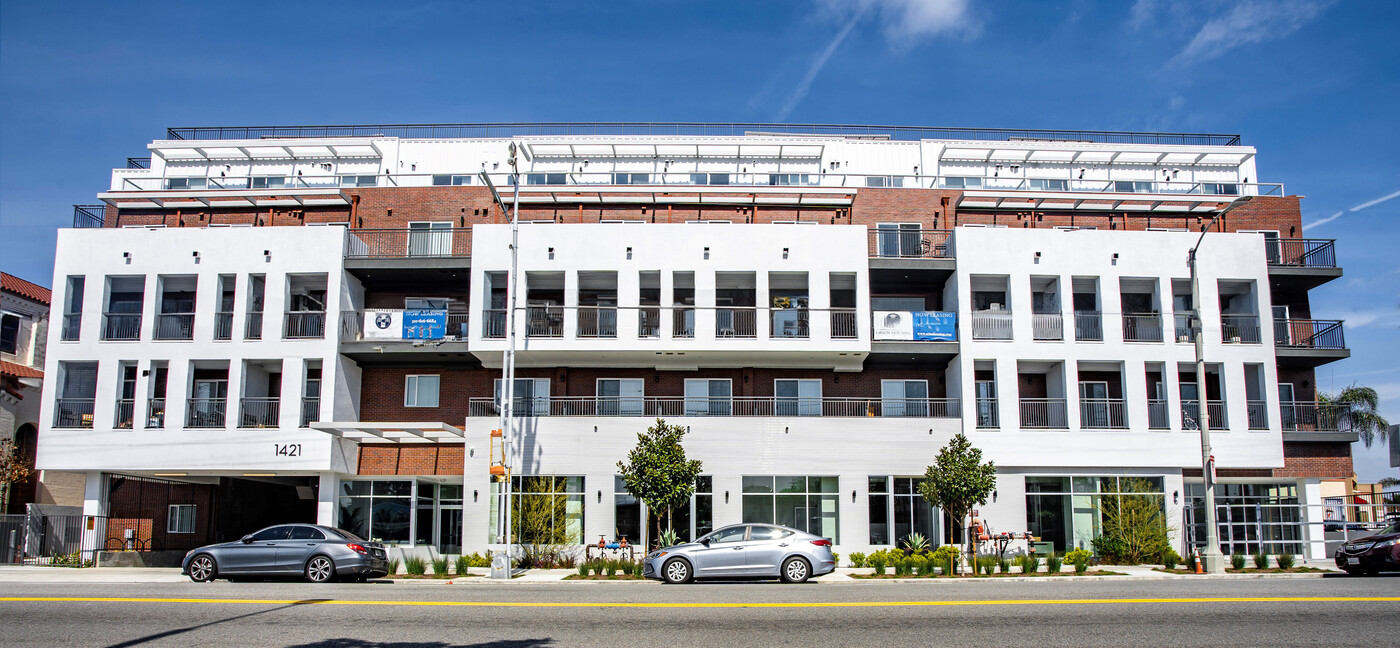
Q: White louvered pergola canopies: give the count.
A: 7